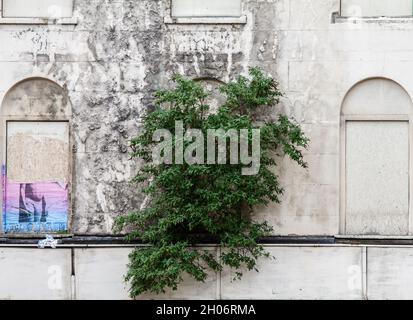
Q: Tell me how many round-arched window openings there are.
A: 3